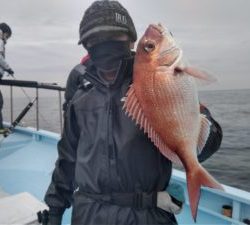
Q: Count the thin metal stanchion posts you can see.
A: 3